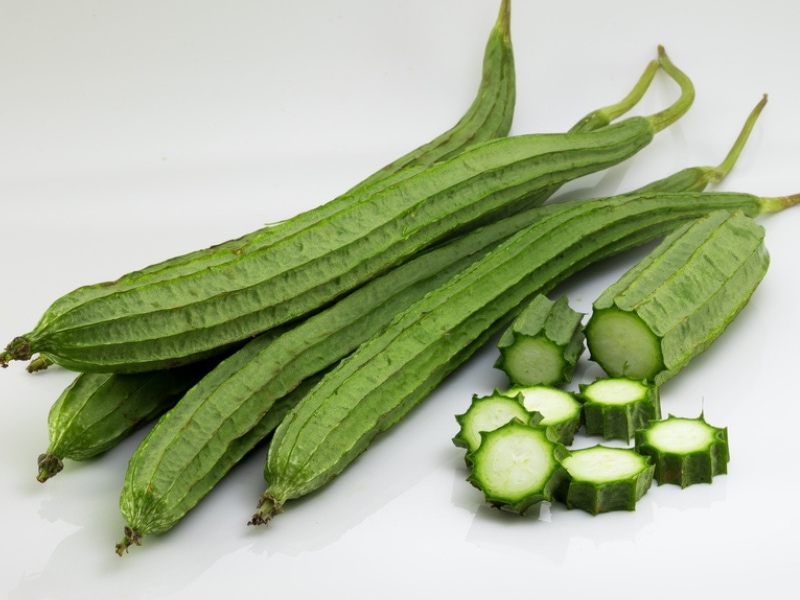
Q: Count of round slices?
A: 6